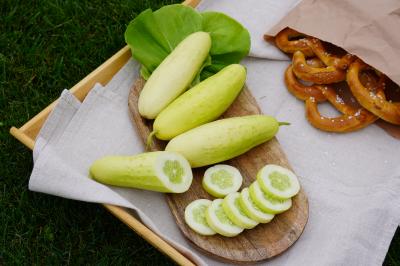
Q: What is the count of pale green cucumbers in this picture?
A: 4